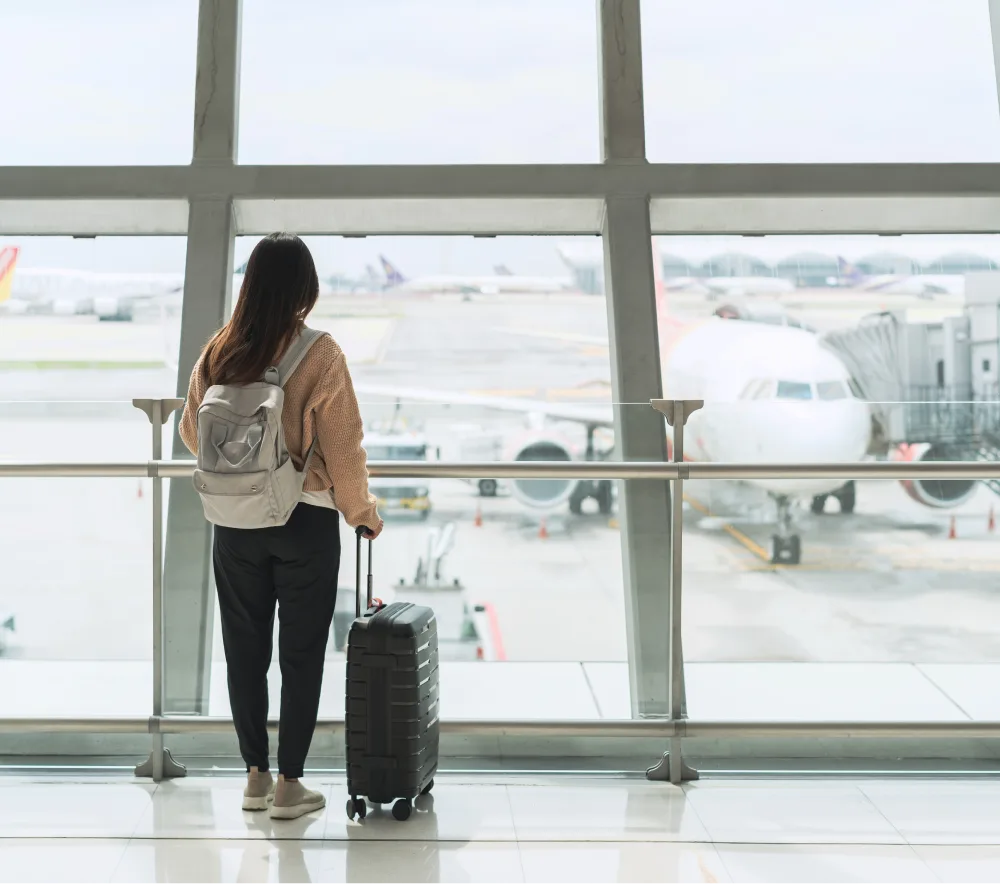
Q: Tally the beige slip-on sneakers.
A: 2